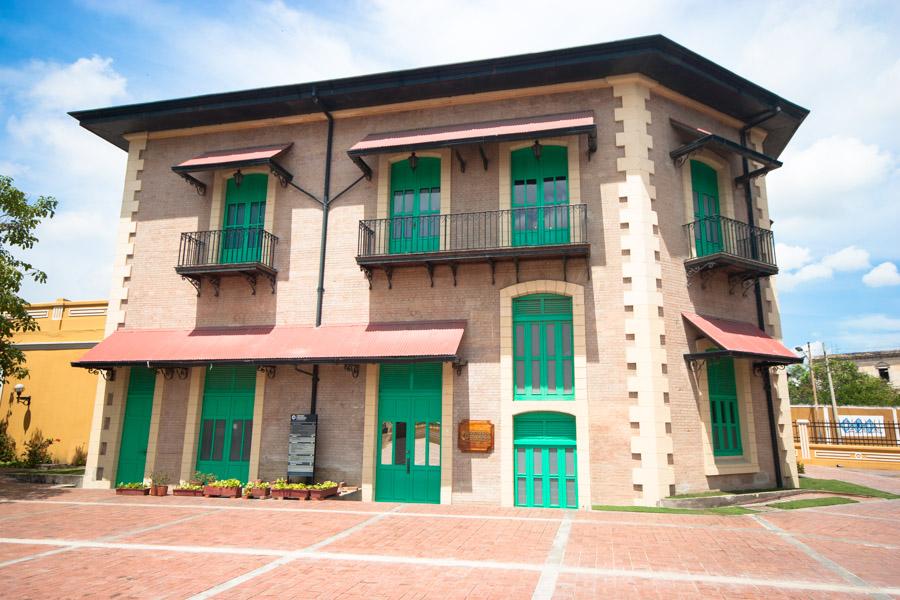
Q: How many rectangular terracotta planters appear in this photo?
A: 6